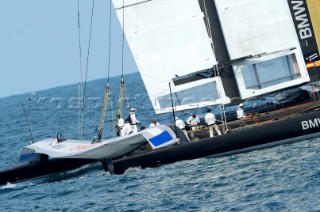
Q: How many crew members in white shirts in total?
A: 8